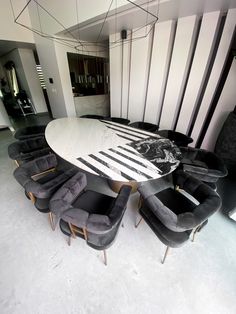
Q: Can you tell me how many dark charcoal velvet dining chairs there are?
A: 10